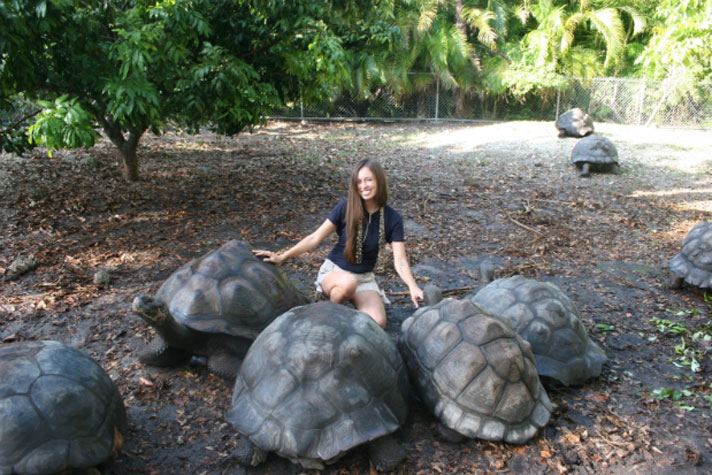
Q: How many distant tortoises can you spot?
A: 2